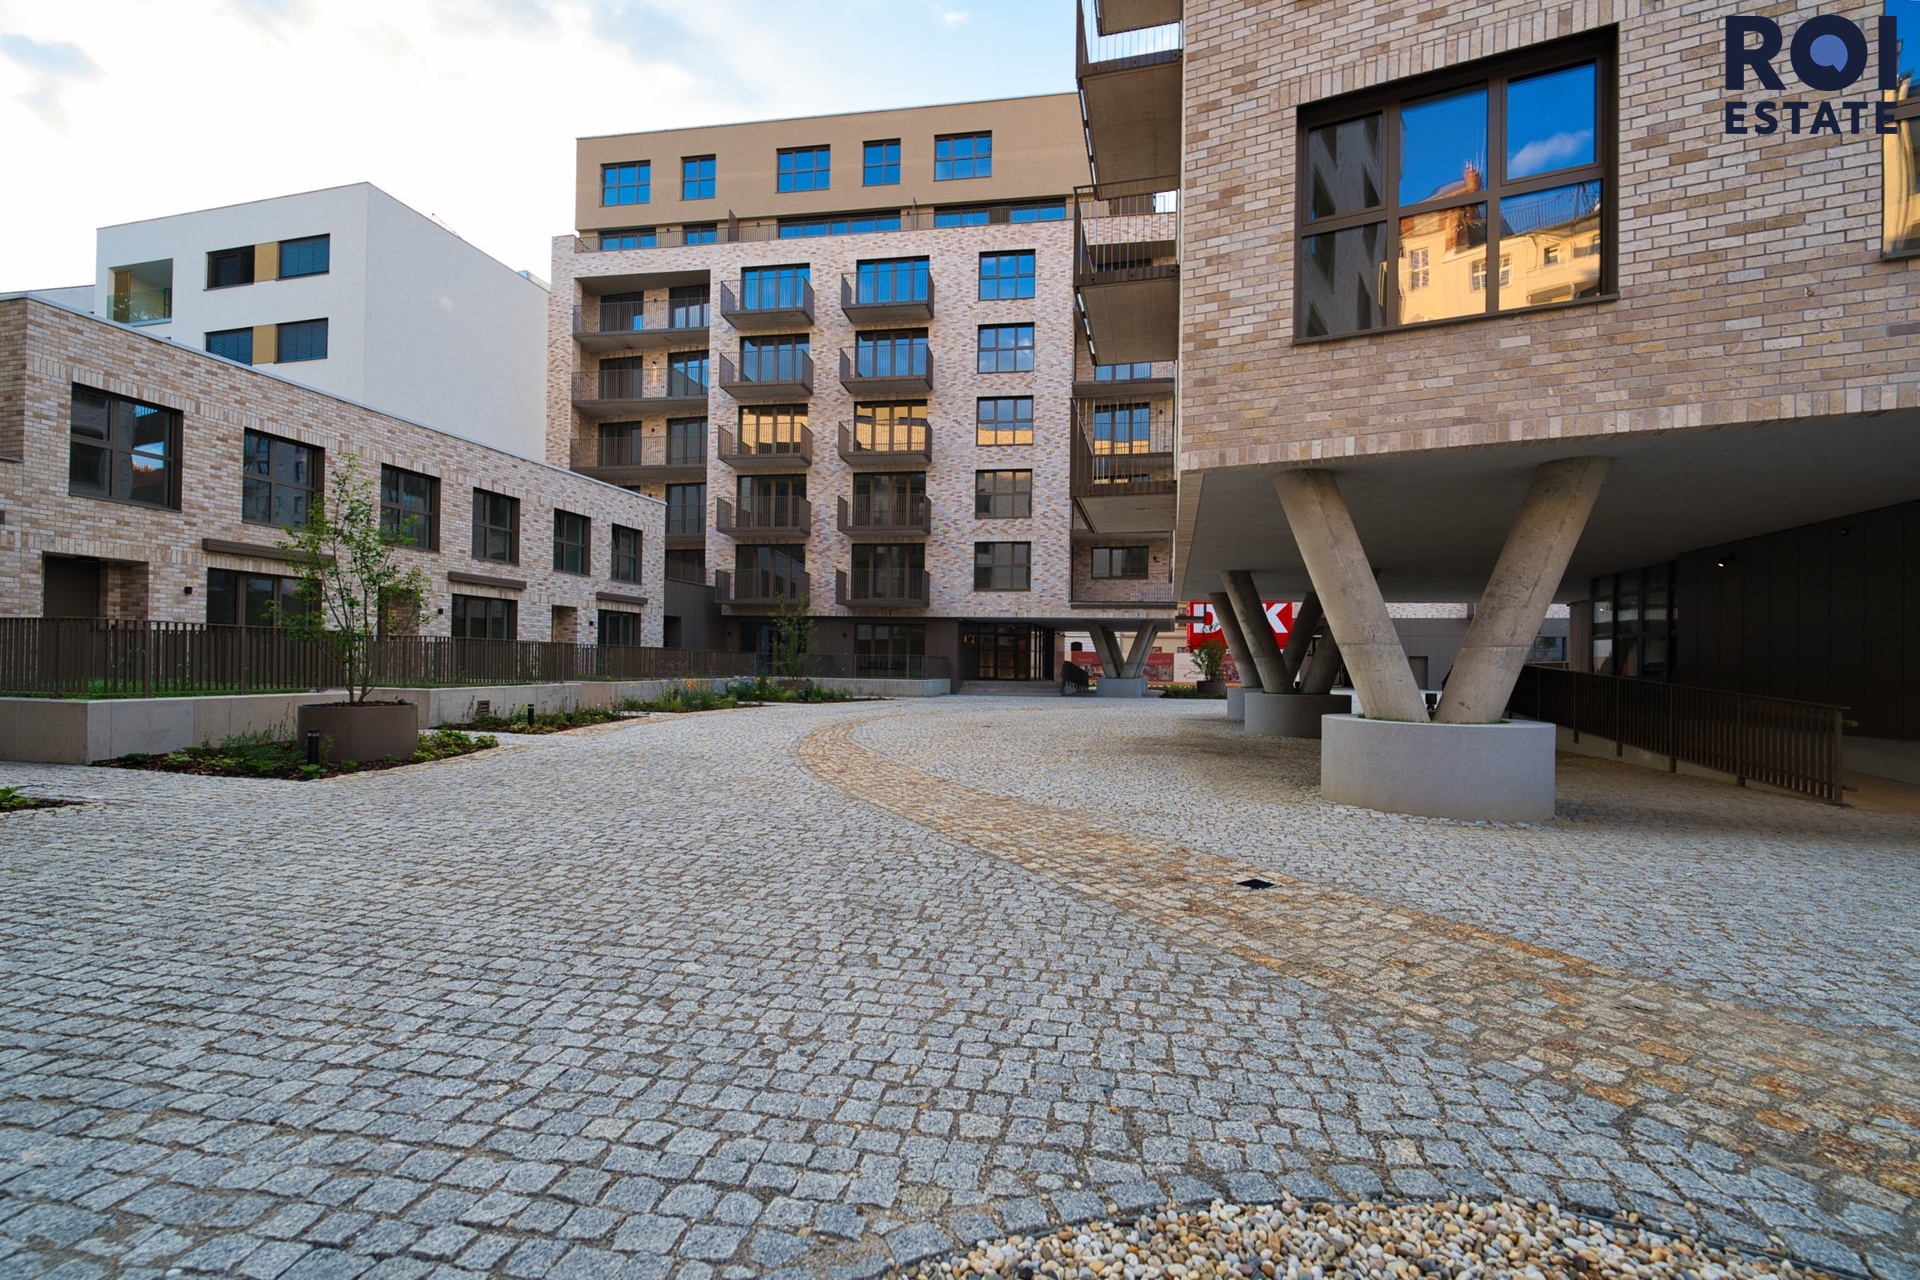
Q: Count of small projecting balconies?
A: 10